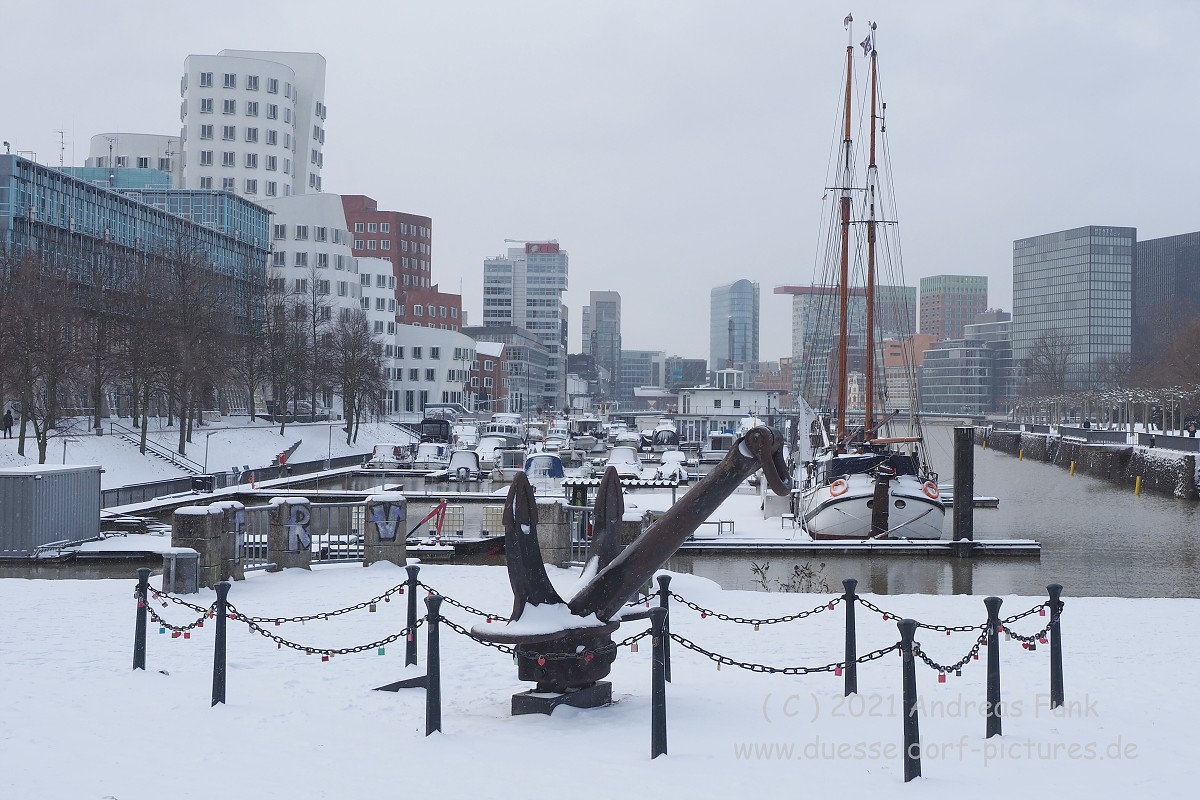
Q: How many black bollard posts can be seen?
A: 10